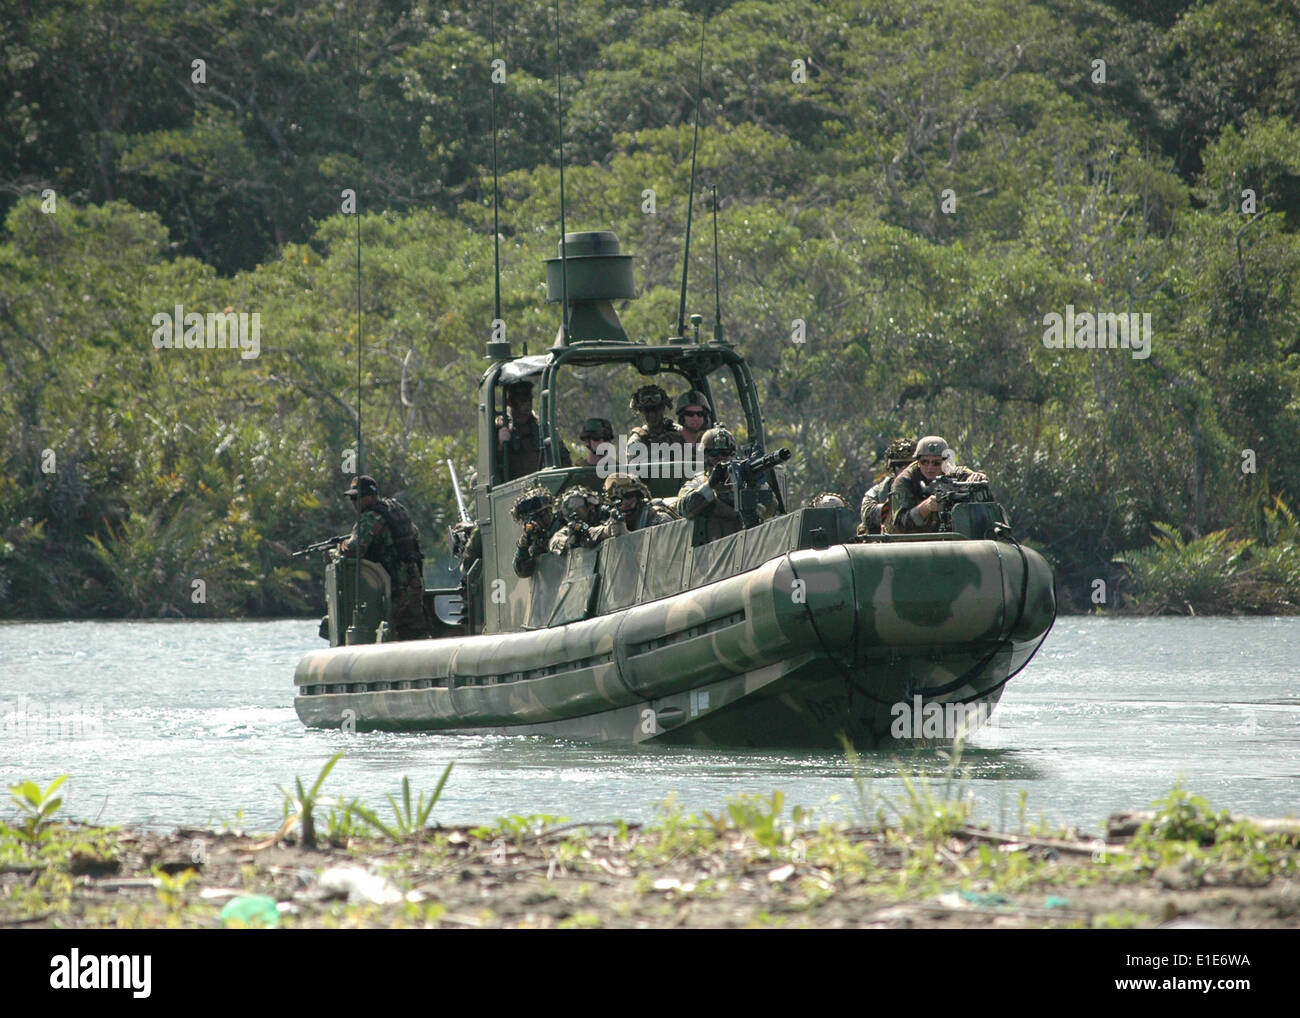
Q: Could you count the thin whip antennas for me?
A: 5